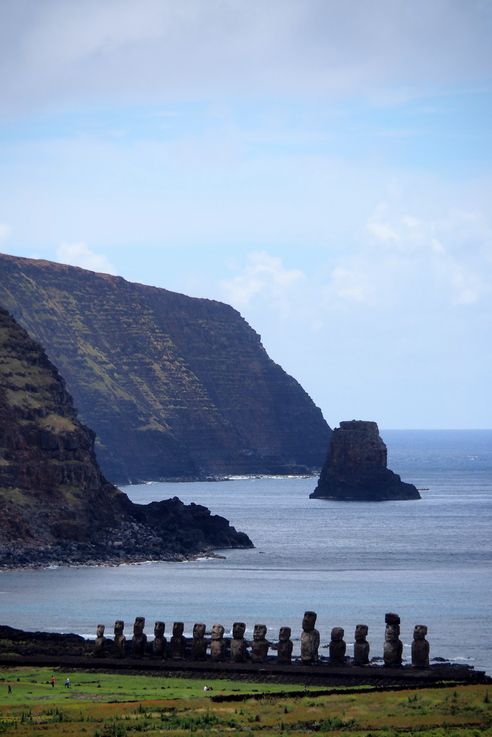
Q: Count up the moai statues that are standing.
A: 15